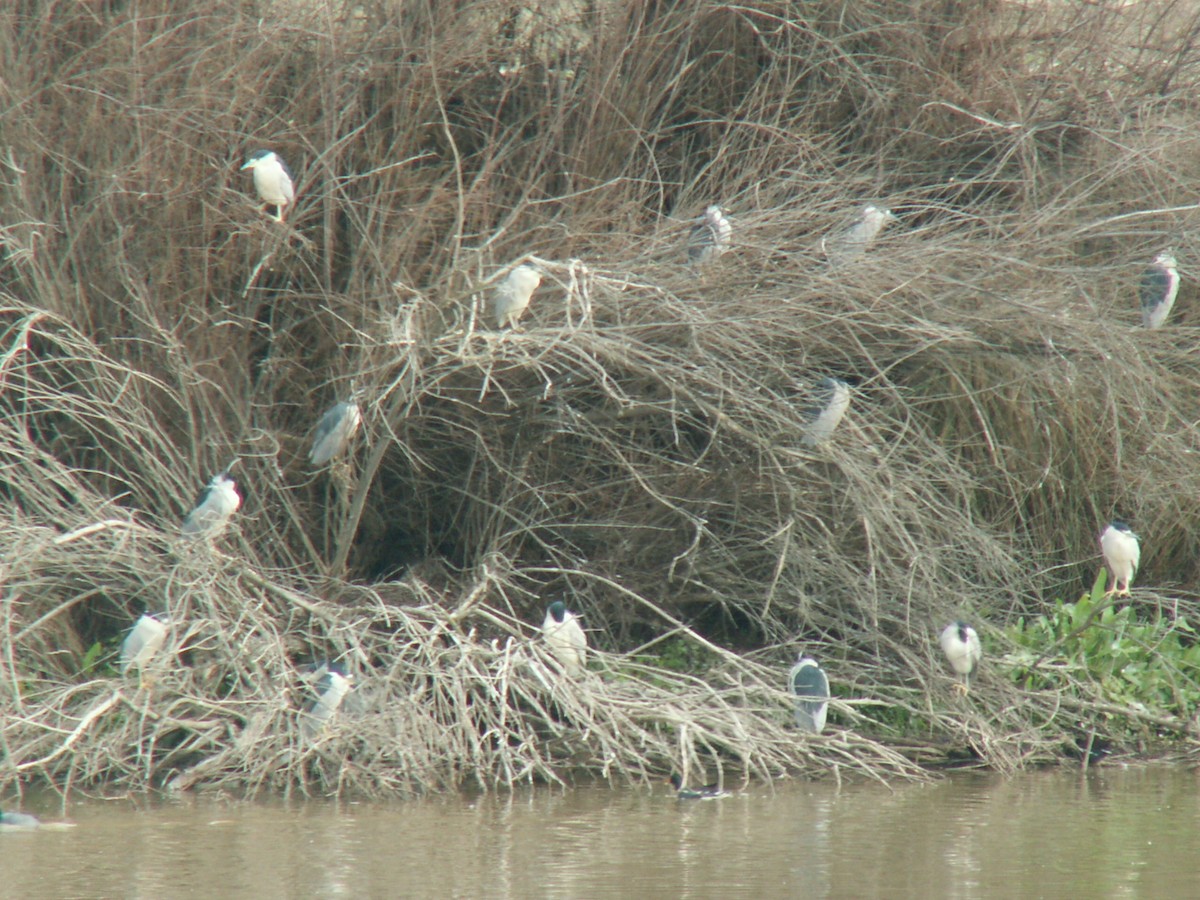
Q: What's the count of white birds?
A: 14